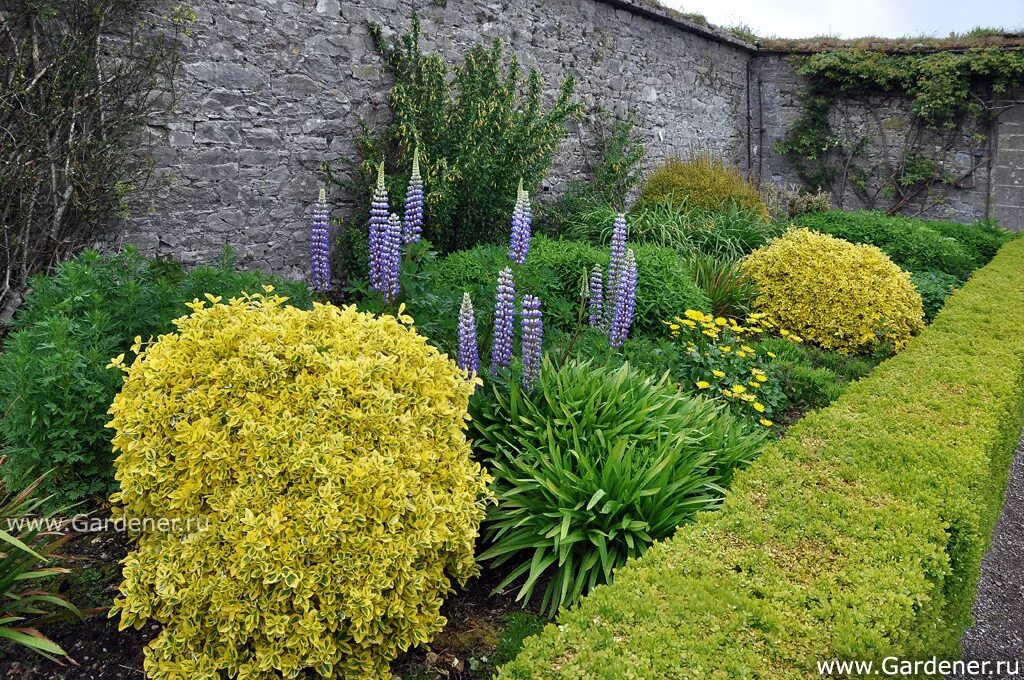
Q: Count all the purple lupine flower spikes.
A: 11